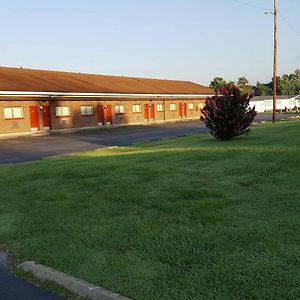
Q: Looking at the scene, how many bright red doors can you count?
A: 8